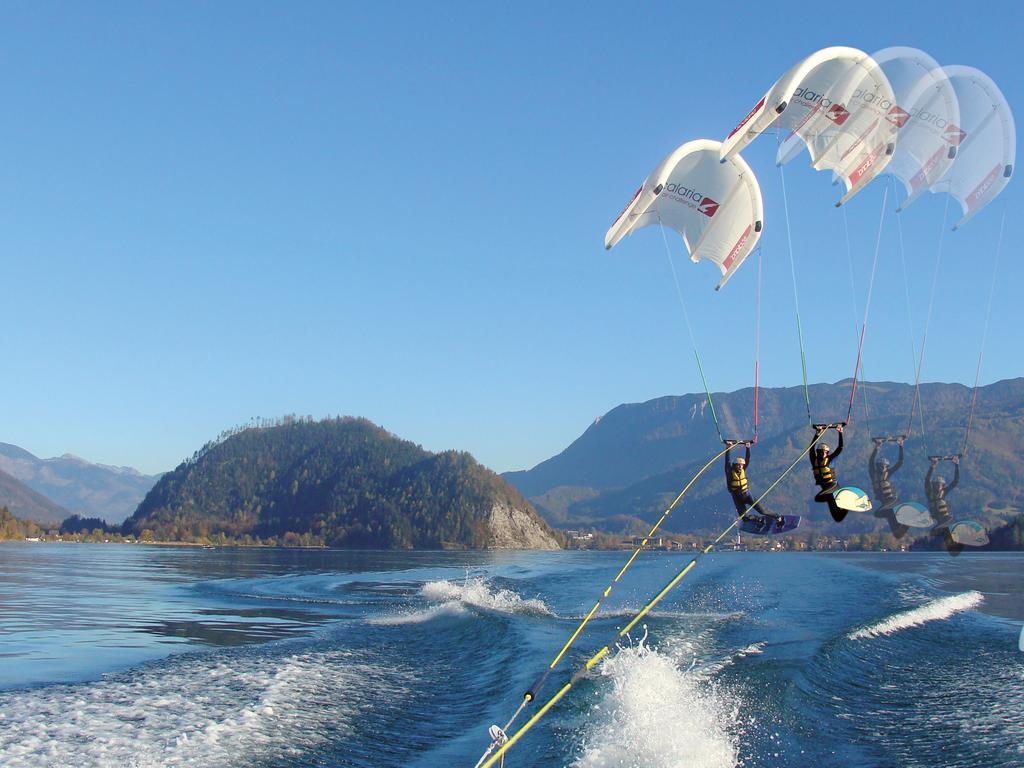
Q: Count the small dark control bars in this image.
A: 4